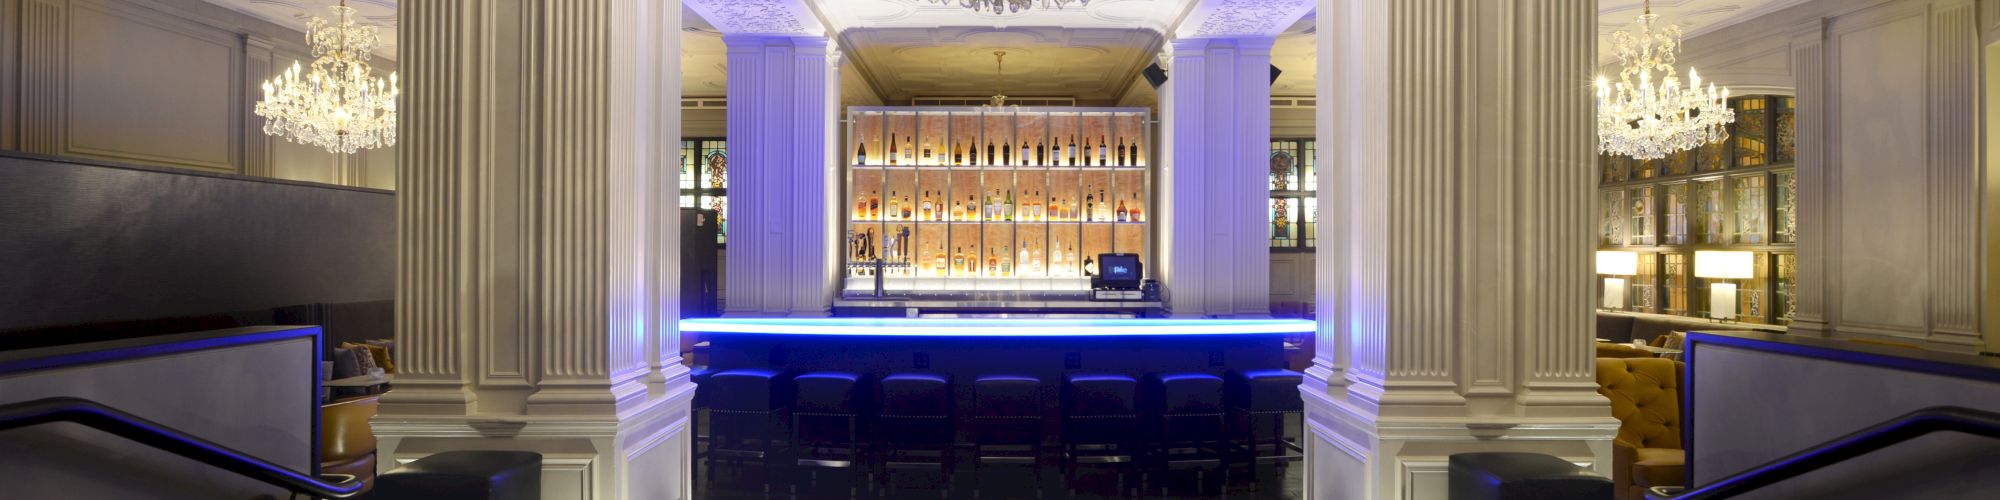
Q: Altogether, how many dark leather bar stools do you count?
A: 7